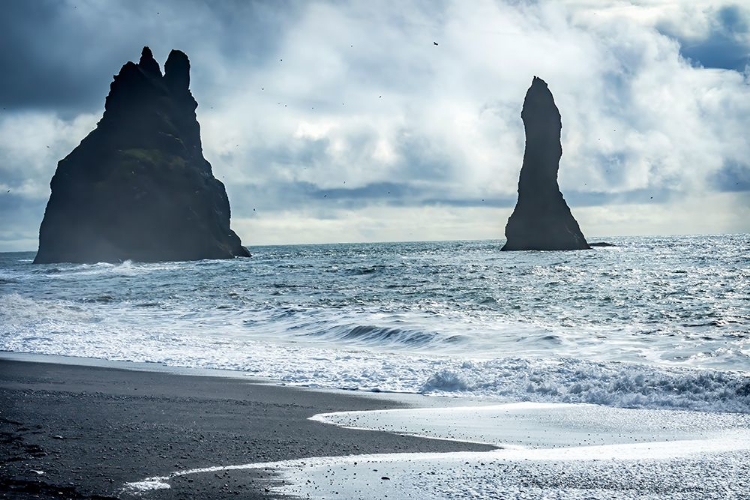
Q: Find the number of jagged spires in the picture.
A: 2